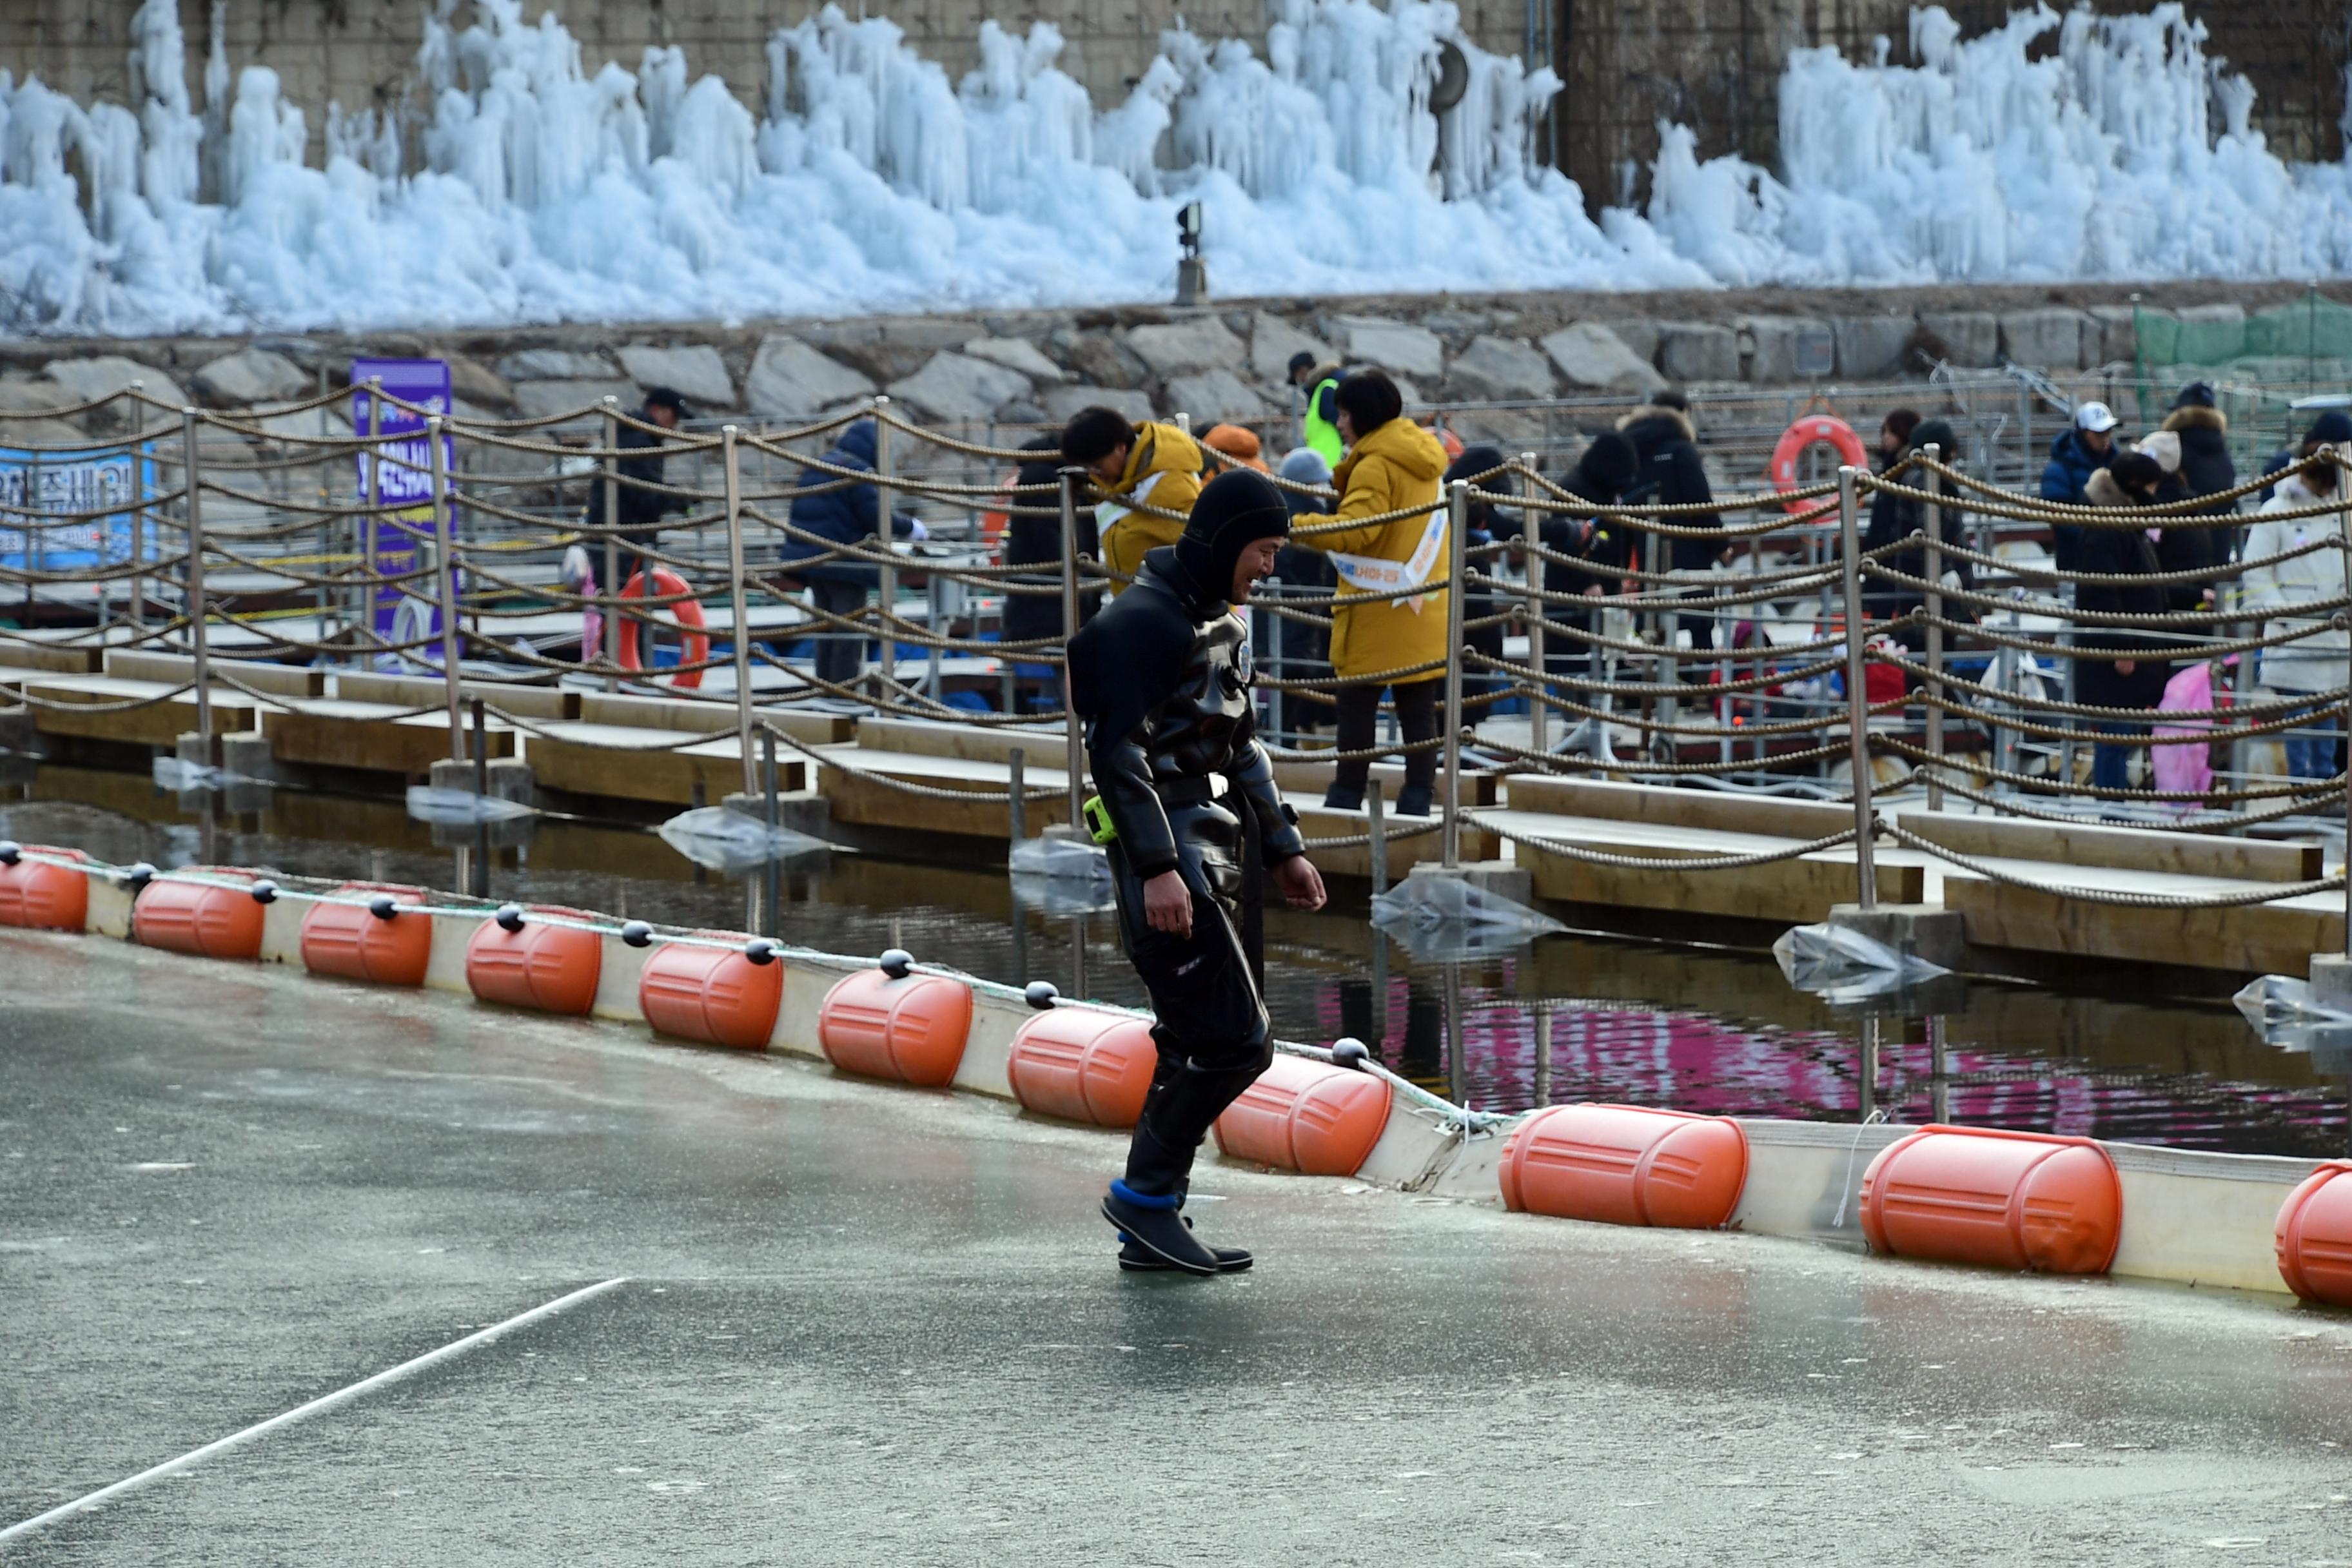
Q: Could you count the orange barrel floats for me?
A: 11